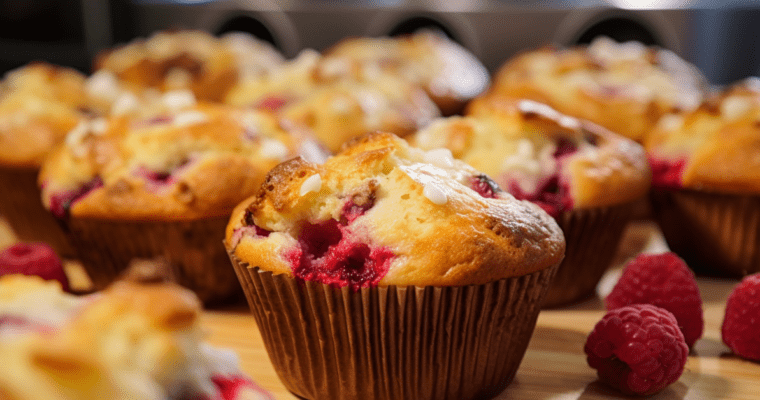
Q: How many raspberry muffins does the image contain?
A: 10